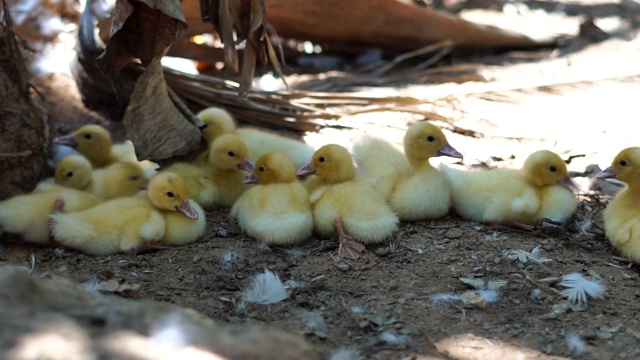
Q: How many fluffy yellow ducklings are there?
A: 11